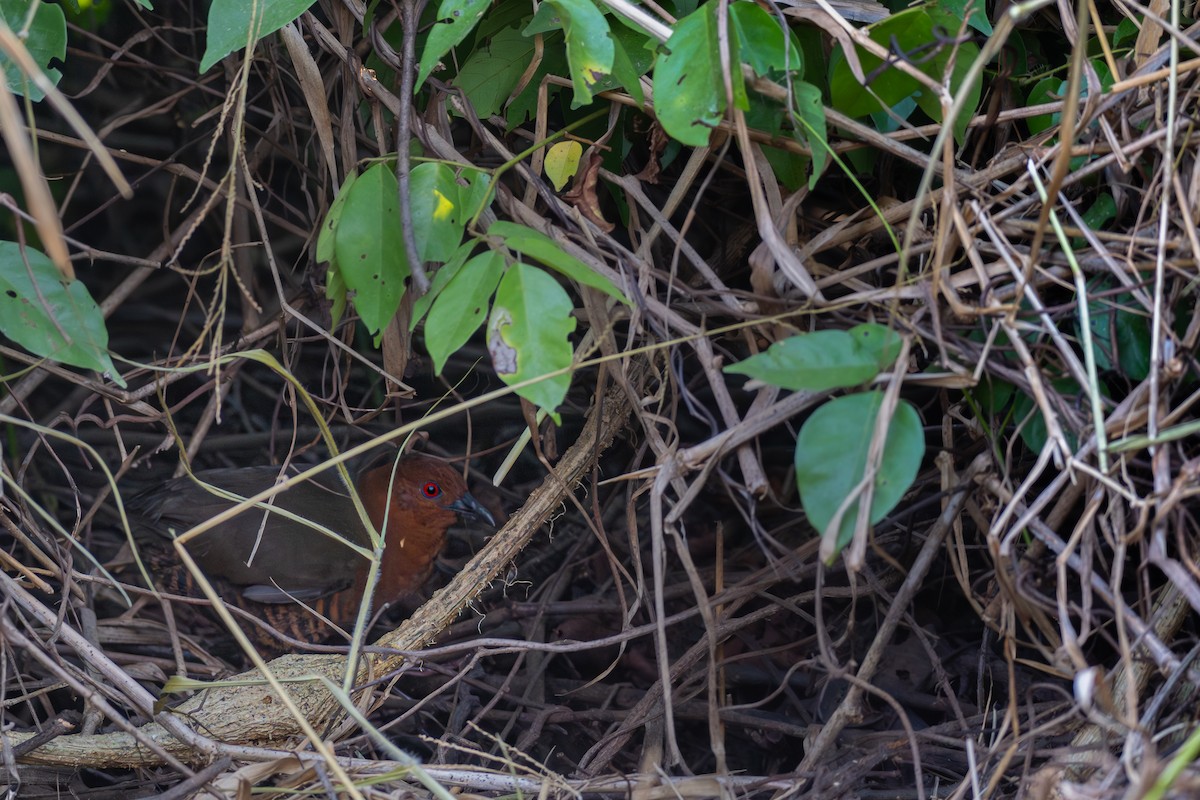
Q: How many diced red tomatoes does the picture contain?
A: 0